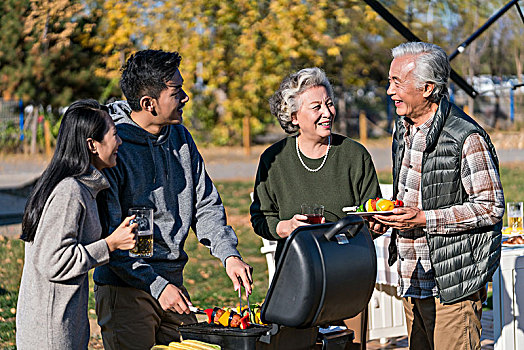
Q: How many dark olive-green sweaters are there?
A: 1